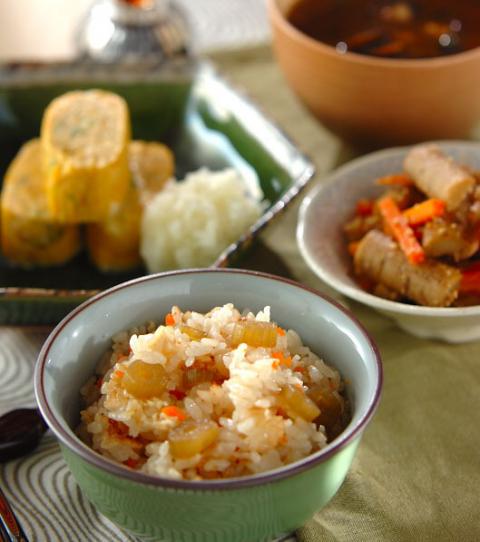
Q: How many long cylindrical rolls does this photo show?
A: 3